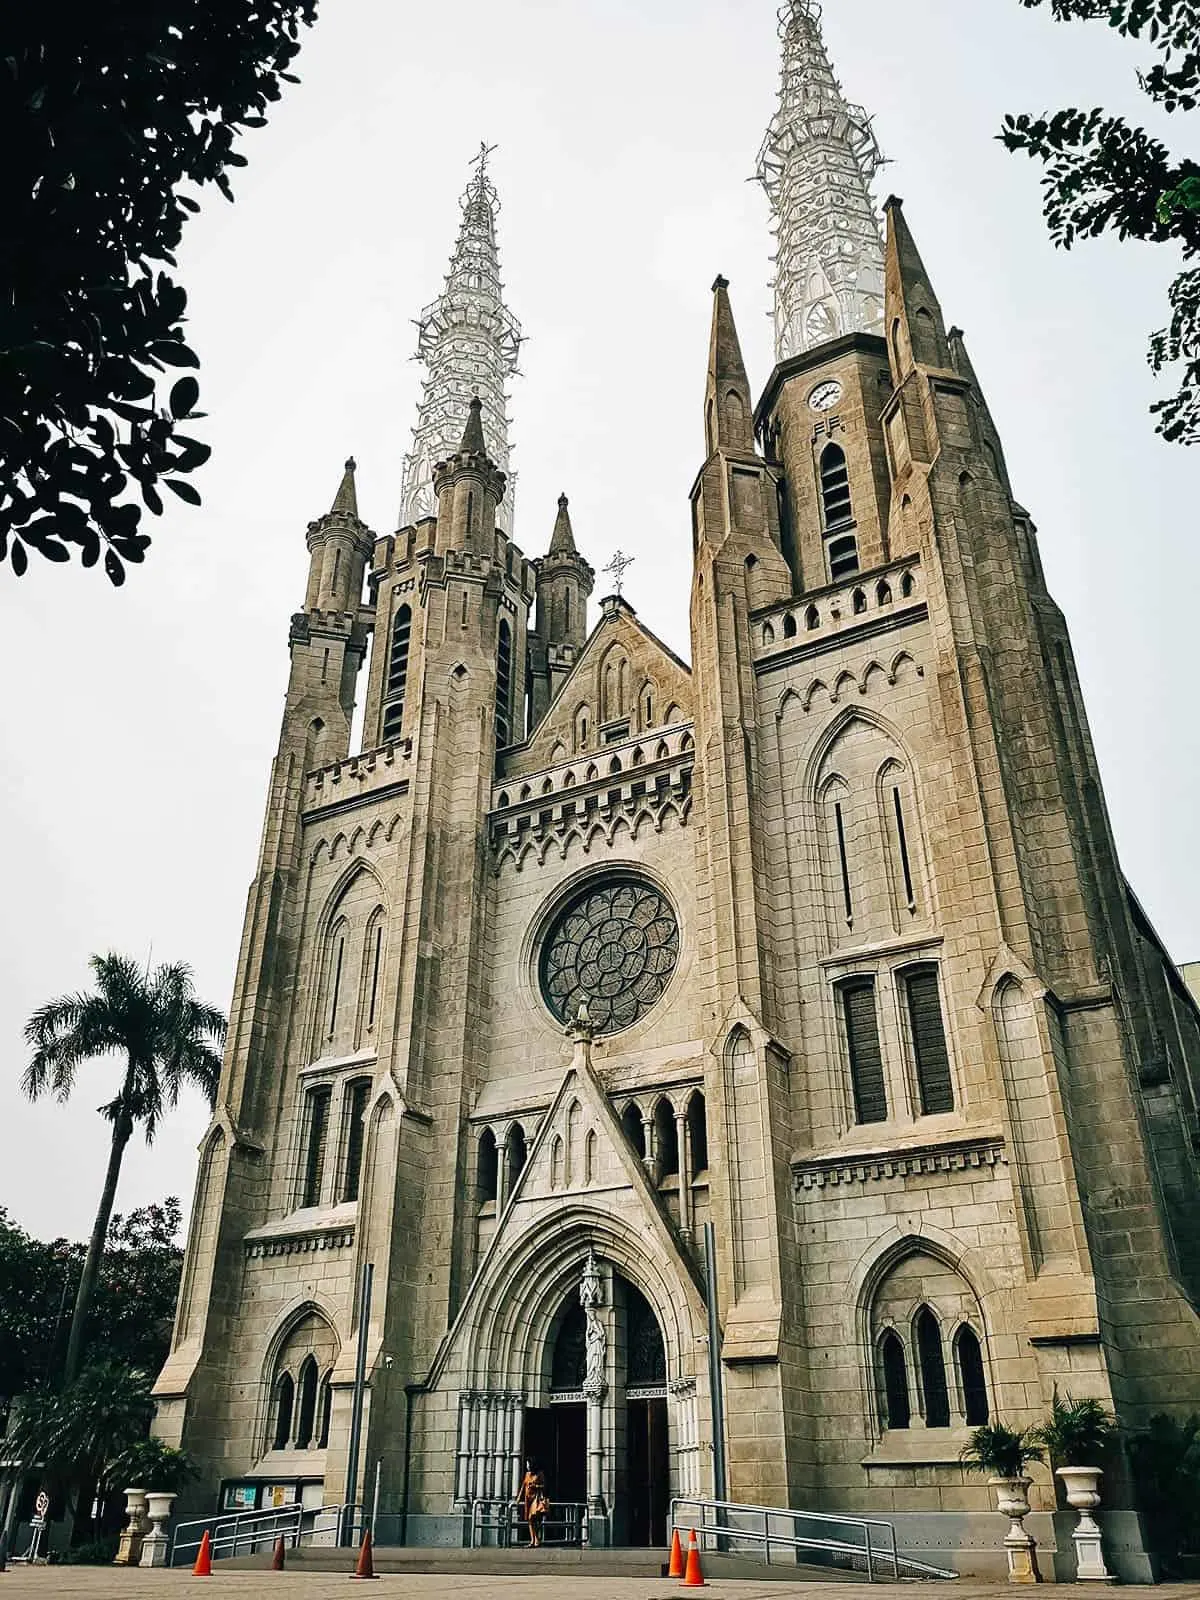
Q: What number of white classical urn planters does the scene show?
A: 4